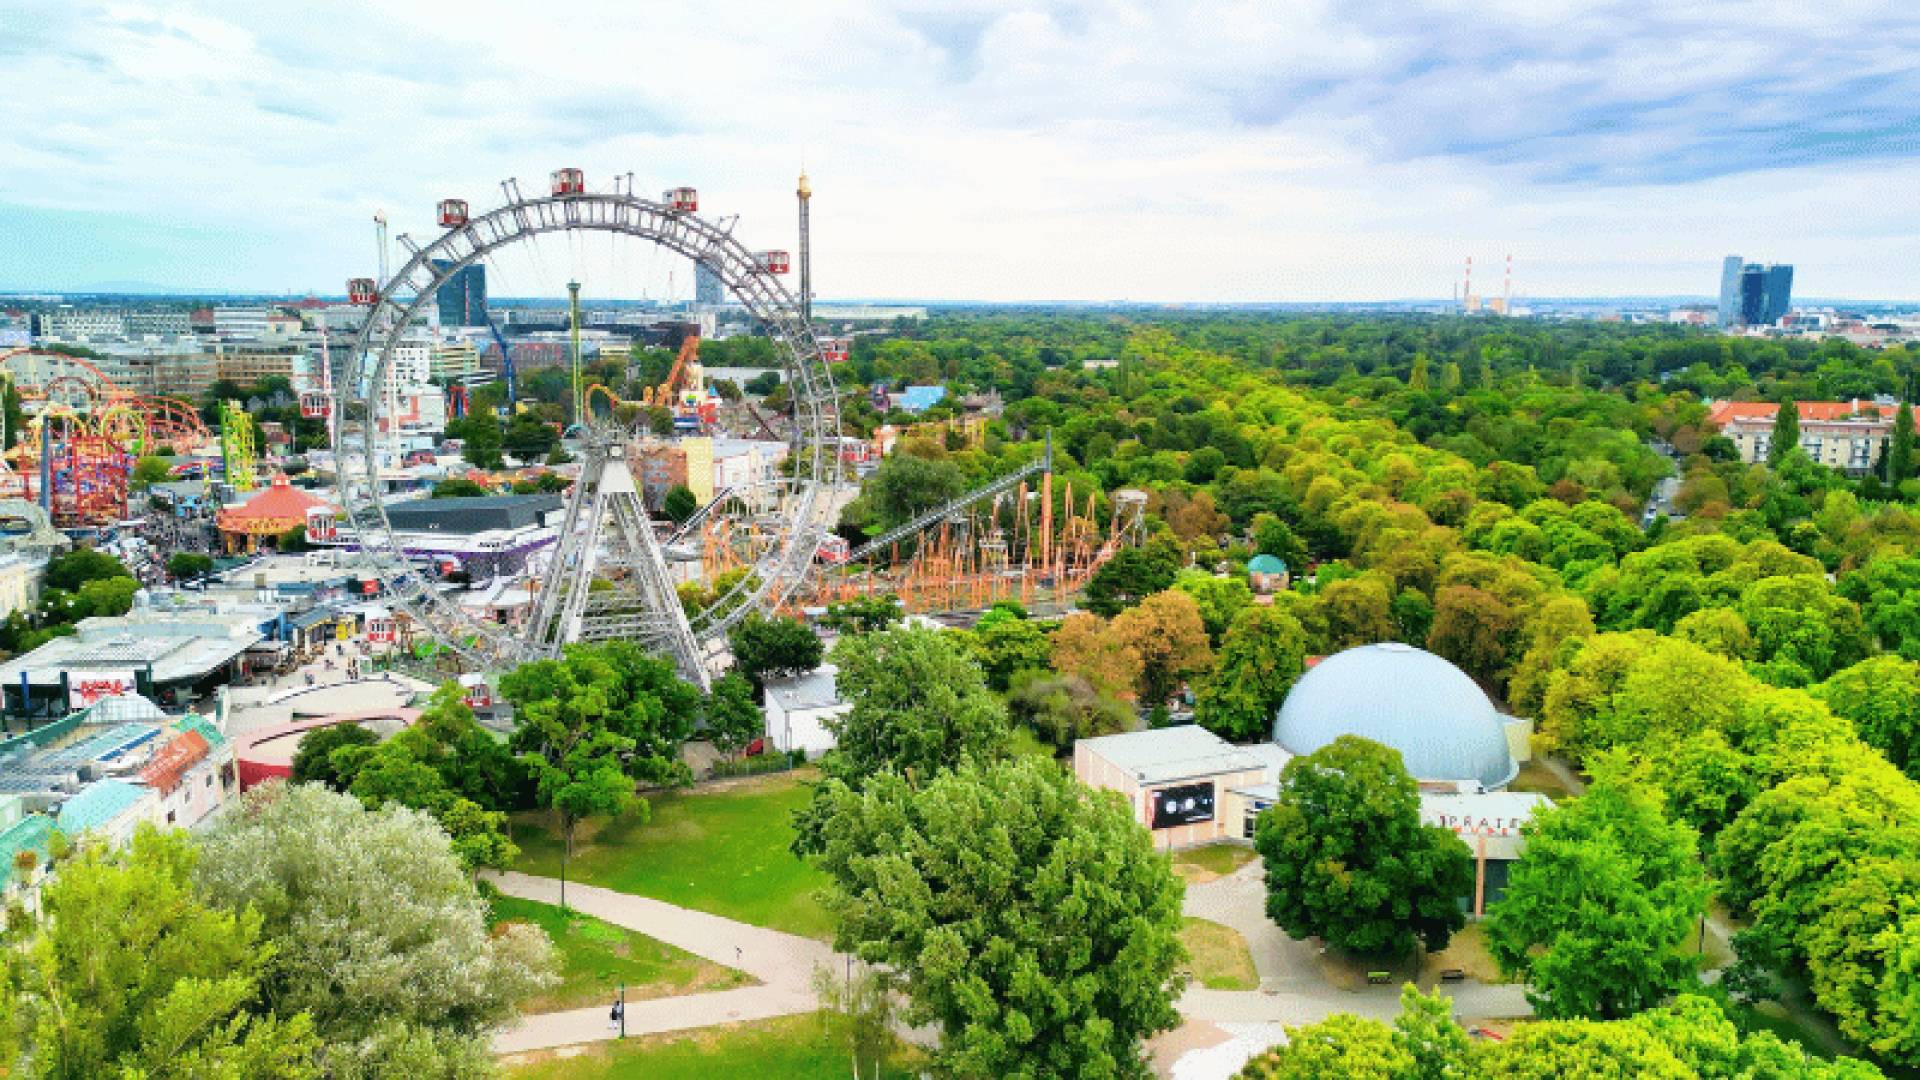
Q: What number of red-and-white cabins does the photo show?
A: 12